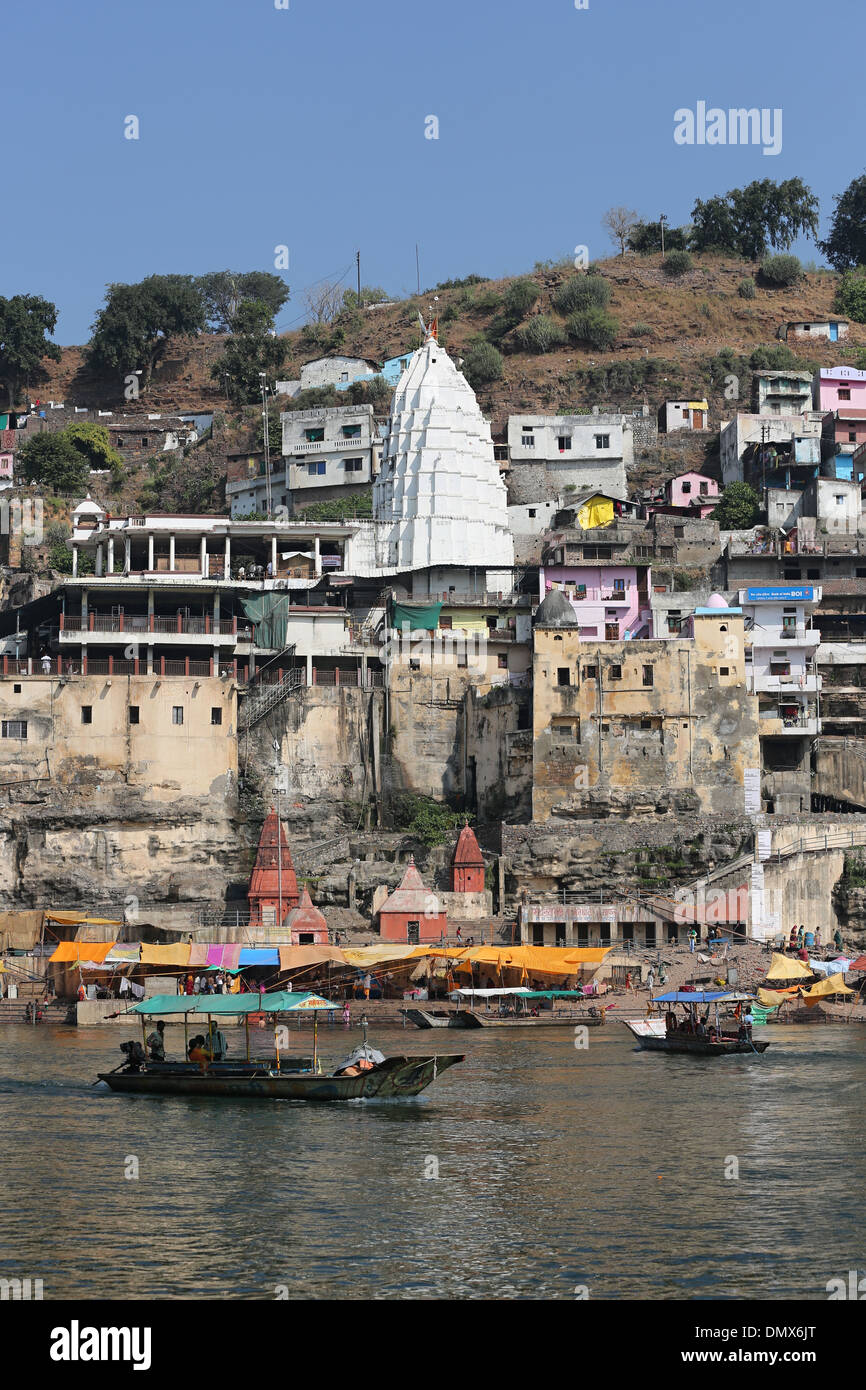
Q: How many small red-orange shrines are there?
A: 4